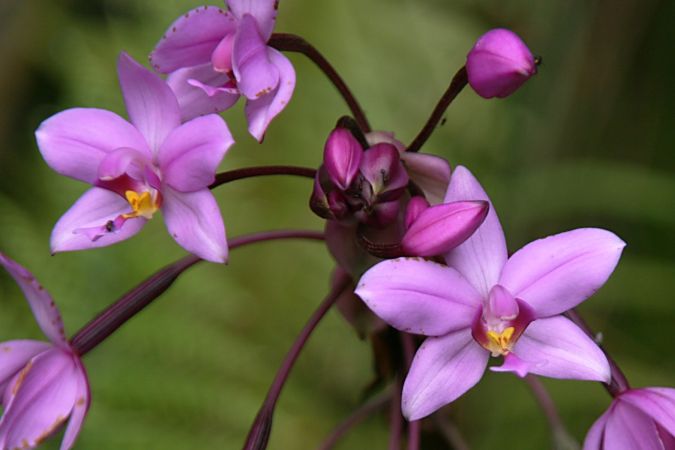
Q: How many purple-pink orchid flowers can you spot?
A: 5